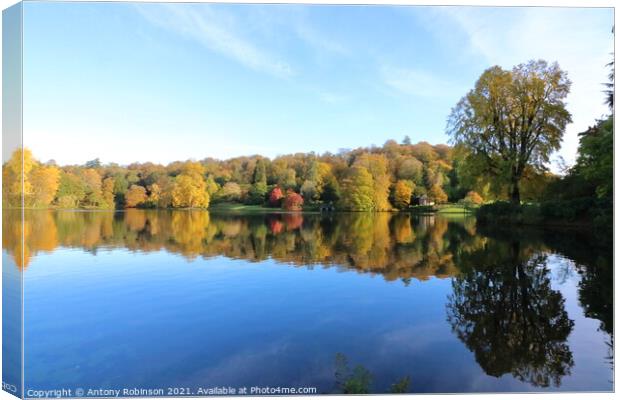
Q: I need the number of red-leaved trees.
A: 2